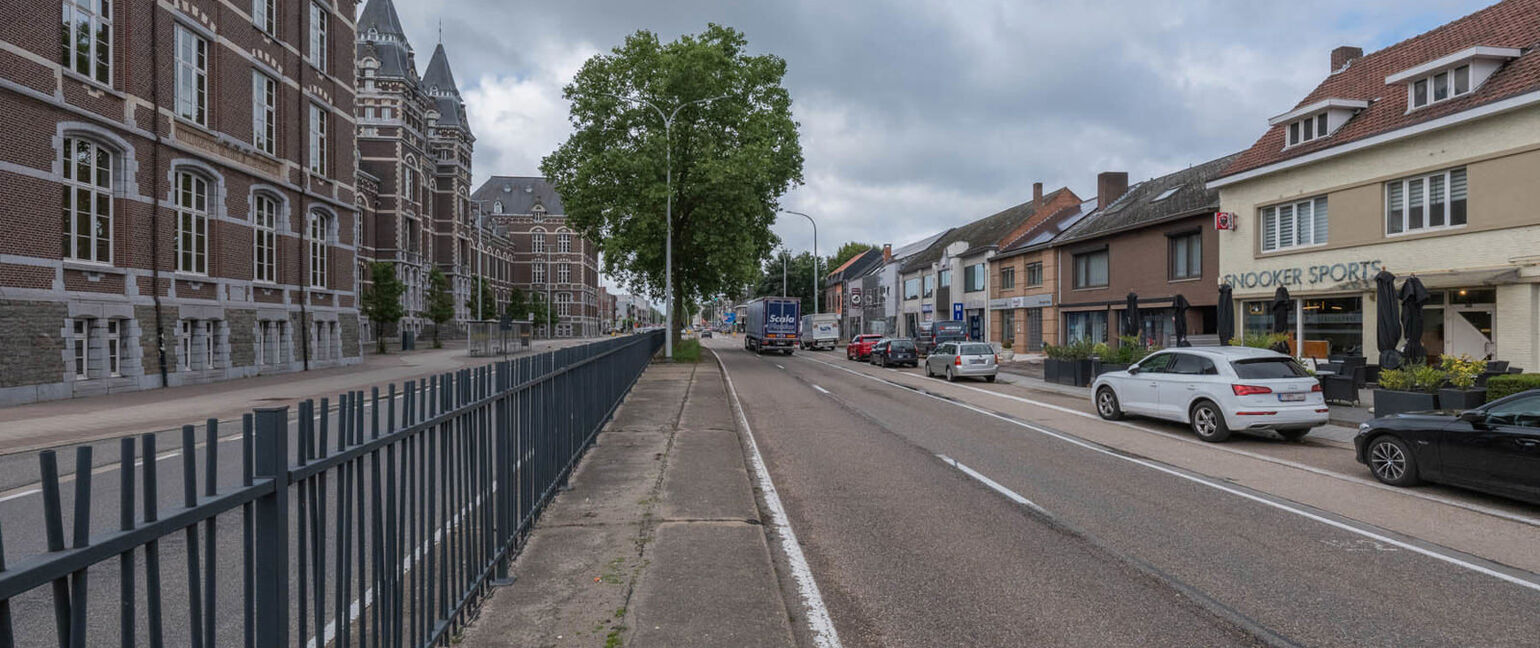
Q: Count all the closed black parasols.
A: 6